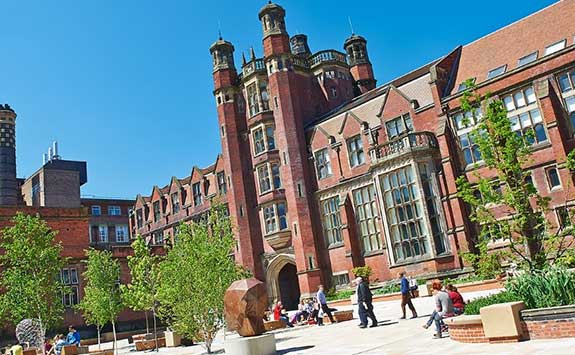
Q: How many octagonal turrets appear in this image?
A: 4